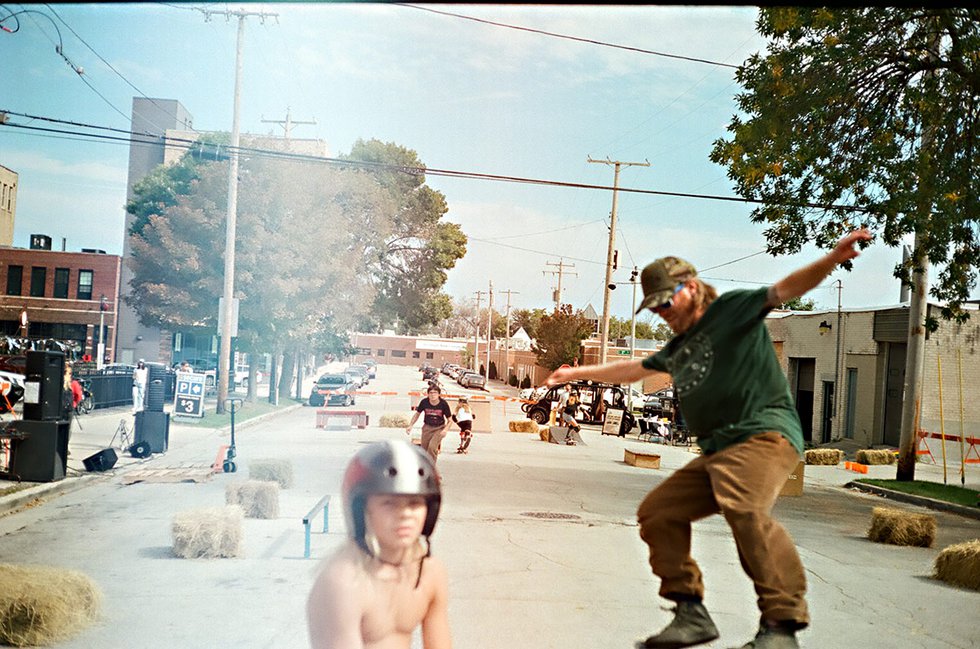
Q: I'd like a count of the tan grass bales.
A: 11